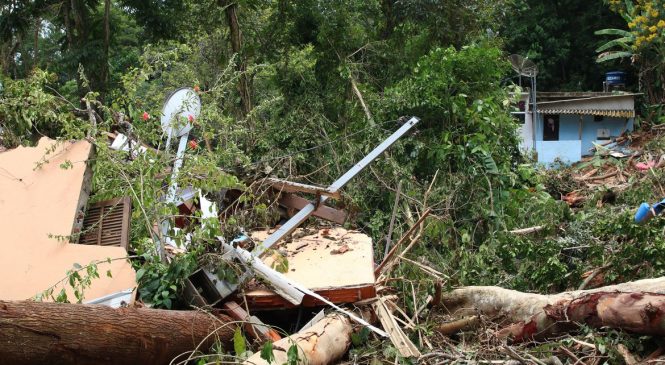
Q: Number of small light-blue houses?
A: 1